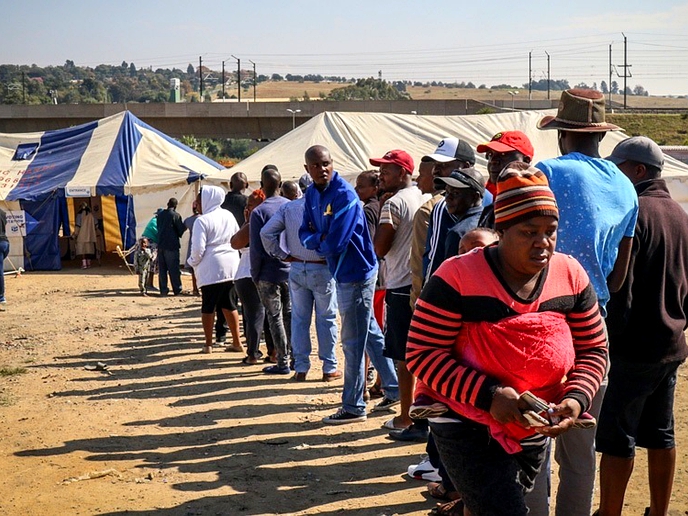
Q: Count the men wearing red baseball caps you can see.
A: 2